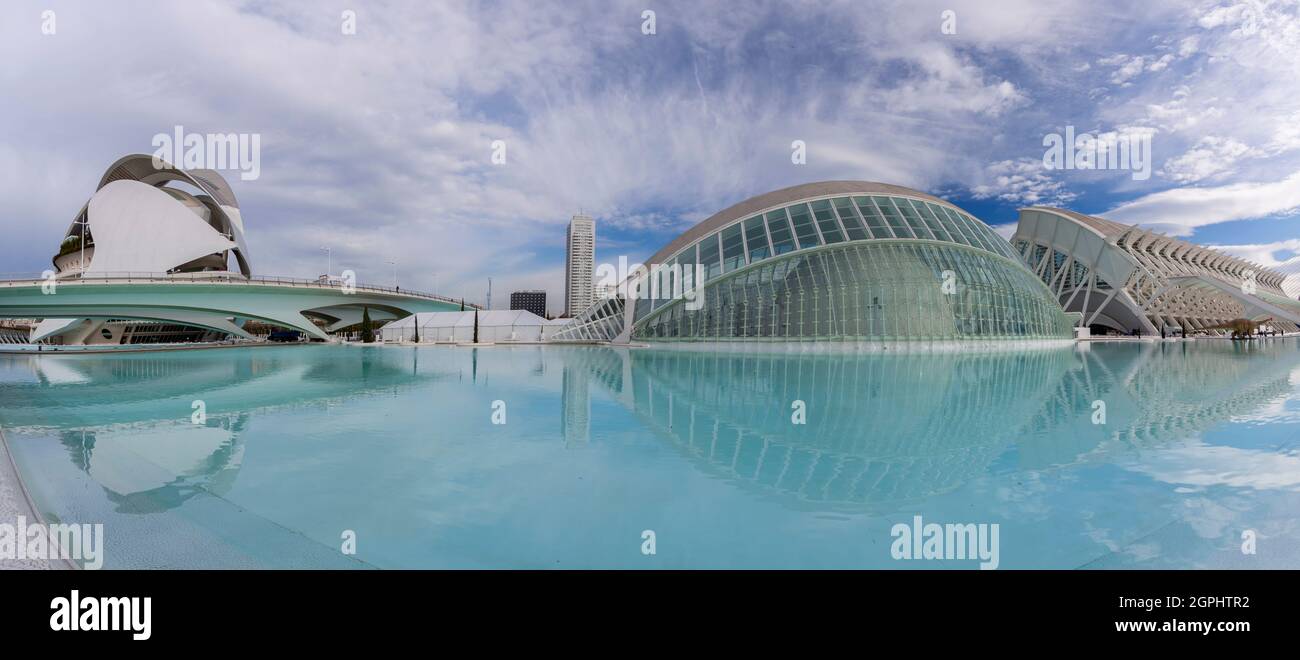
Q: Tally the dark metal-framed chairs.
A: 0